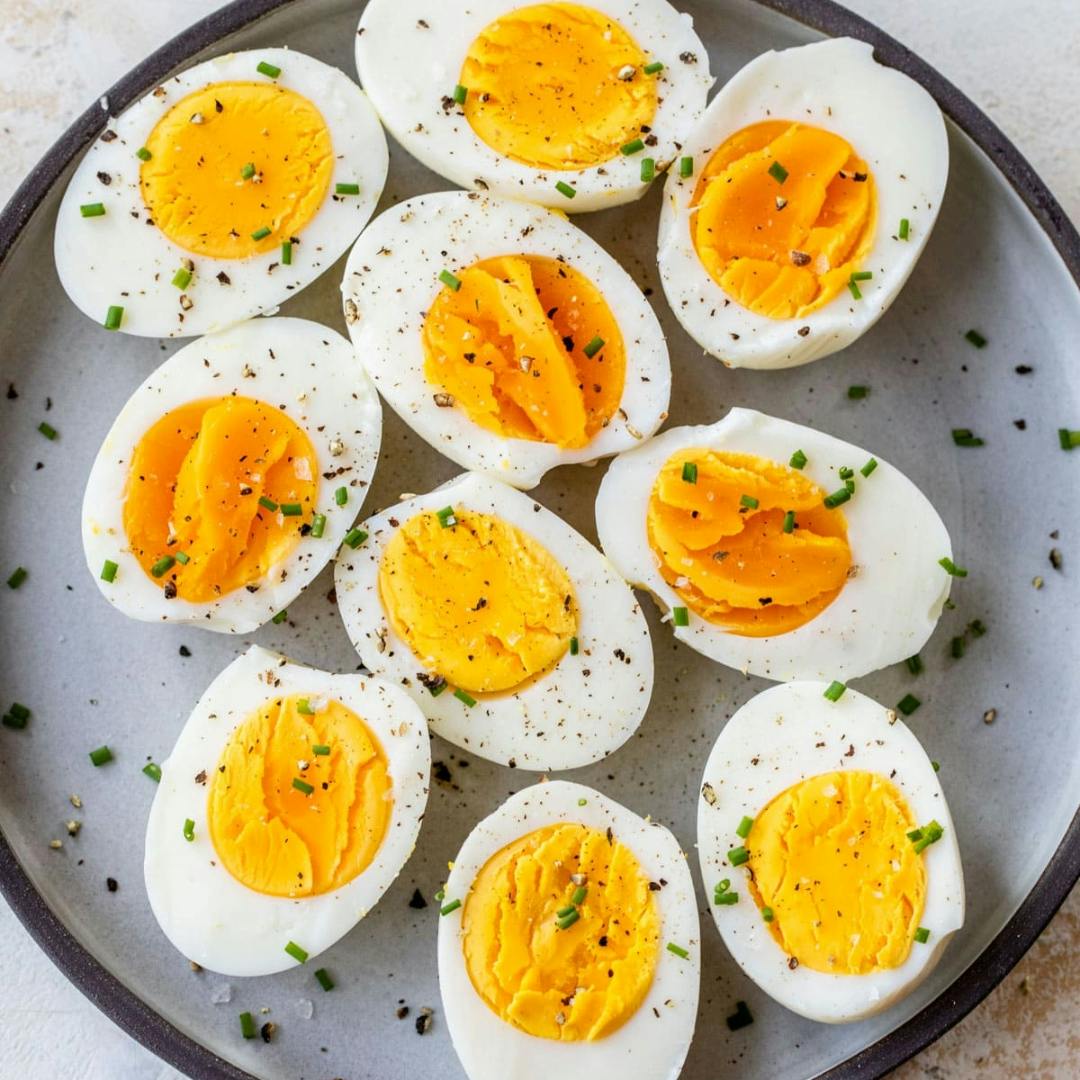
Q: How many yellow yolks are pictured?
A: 10